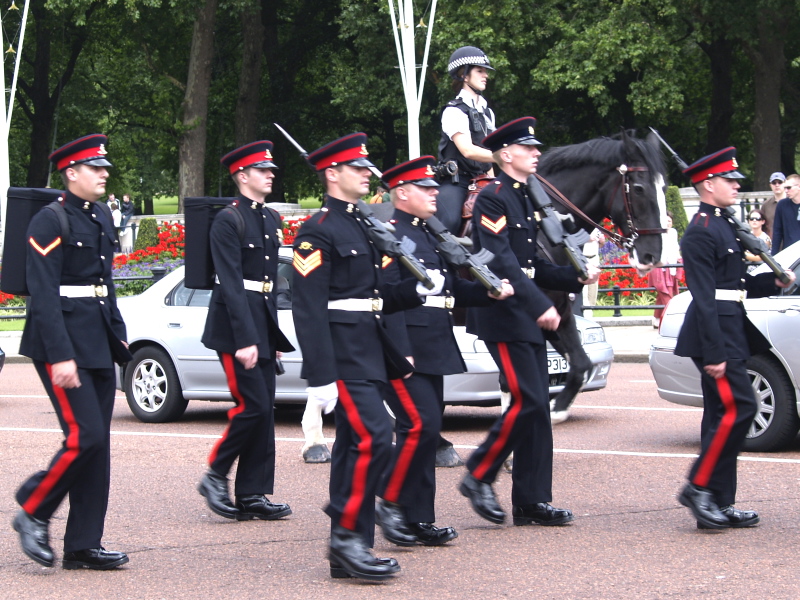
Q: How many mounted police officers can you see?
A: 1